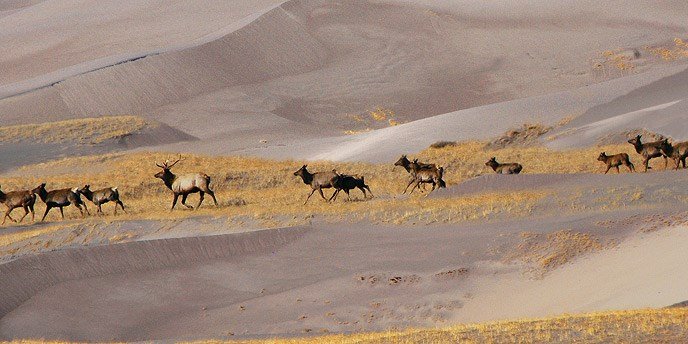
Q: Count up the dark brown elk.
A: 11